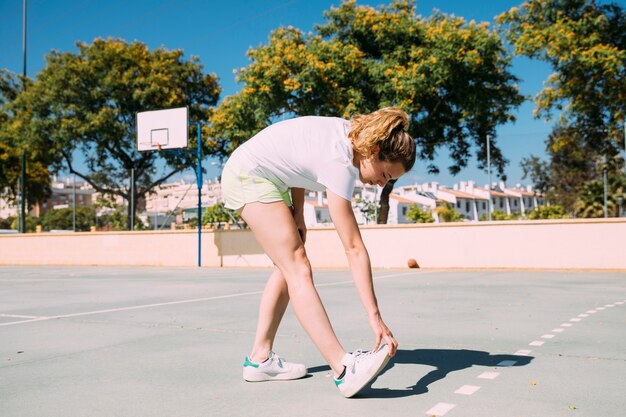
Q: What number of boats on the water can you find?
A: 0